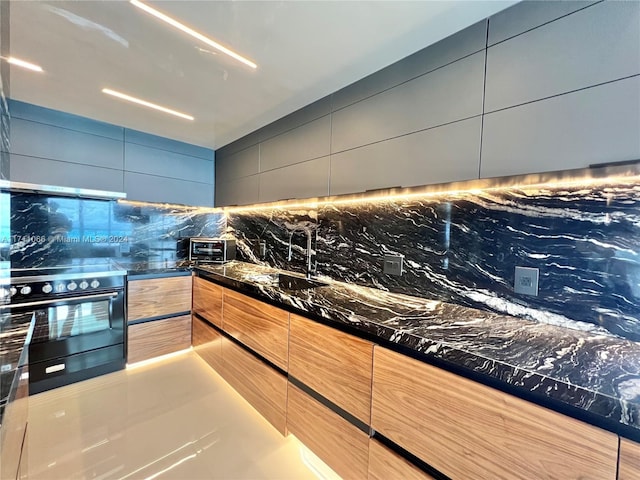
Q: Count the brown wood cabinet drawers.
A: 11